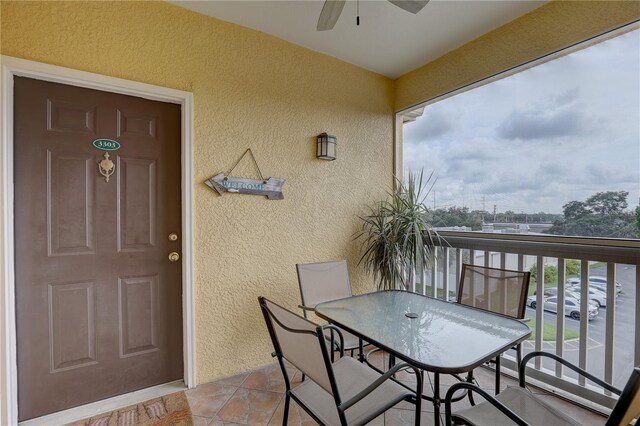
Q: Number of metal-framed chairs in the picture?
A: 4